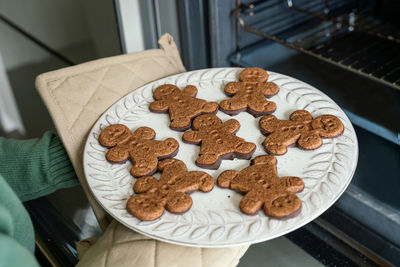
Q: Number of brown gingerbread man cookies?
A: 7